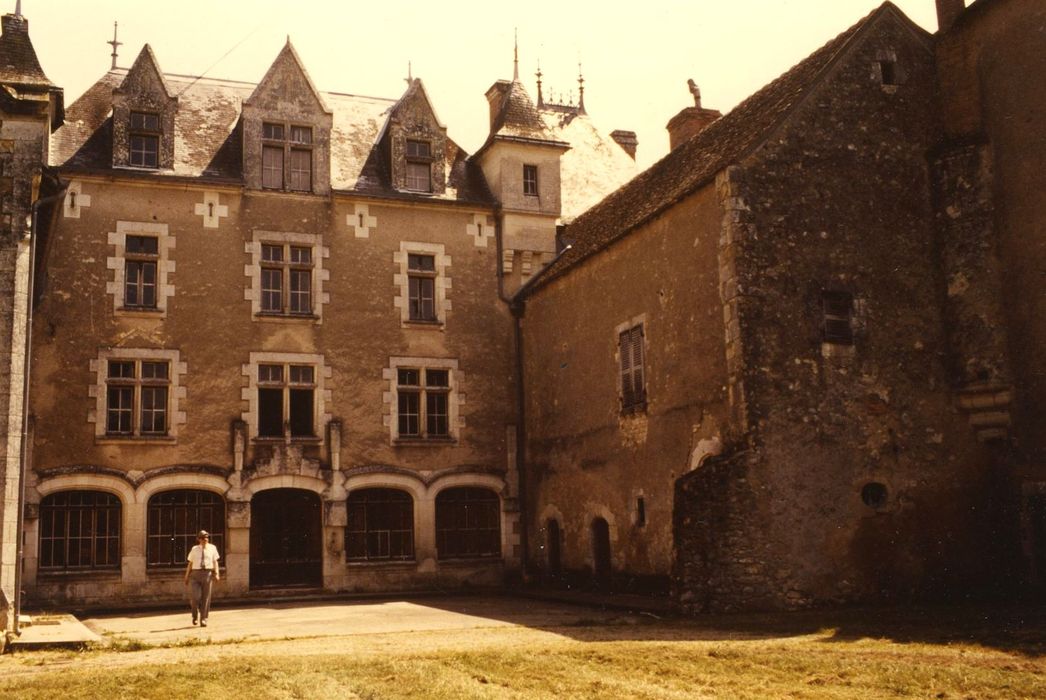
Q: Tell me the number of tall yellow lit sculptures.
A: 0